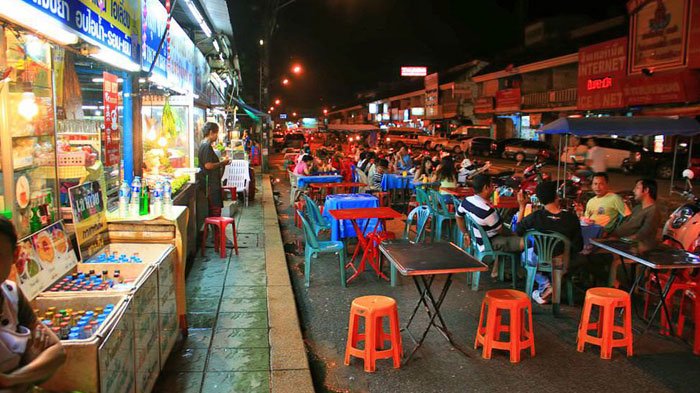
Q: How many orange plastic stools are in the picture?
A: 3